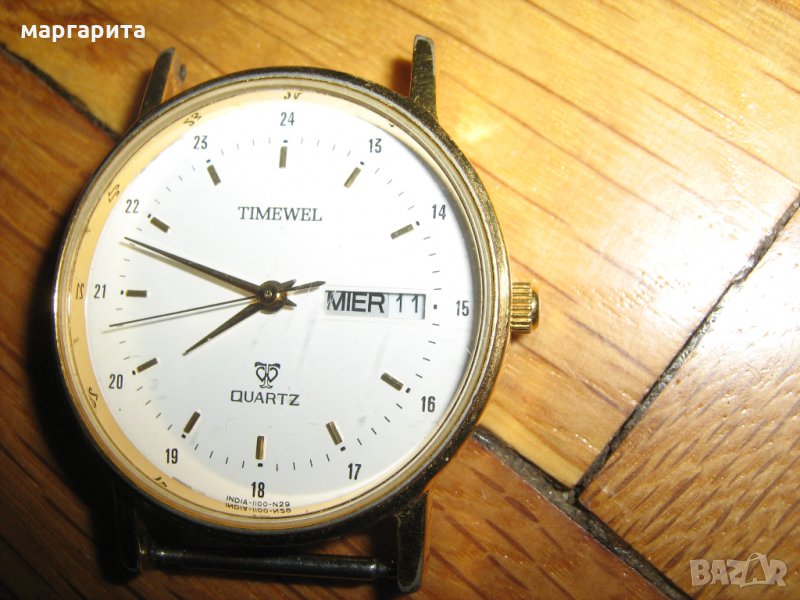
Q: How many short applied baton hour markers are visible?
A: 11